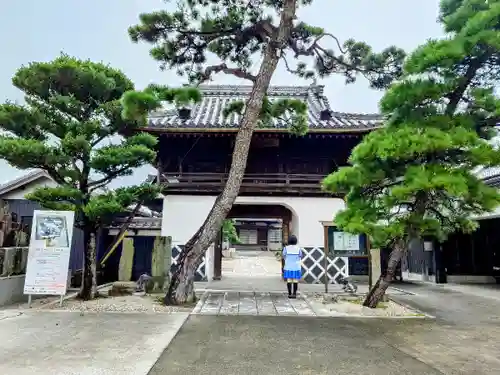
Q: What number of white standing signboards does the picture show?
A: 1